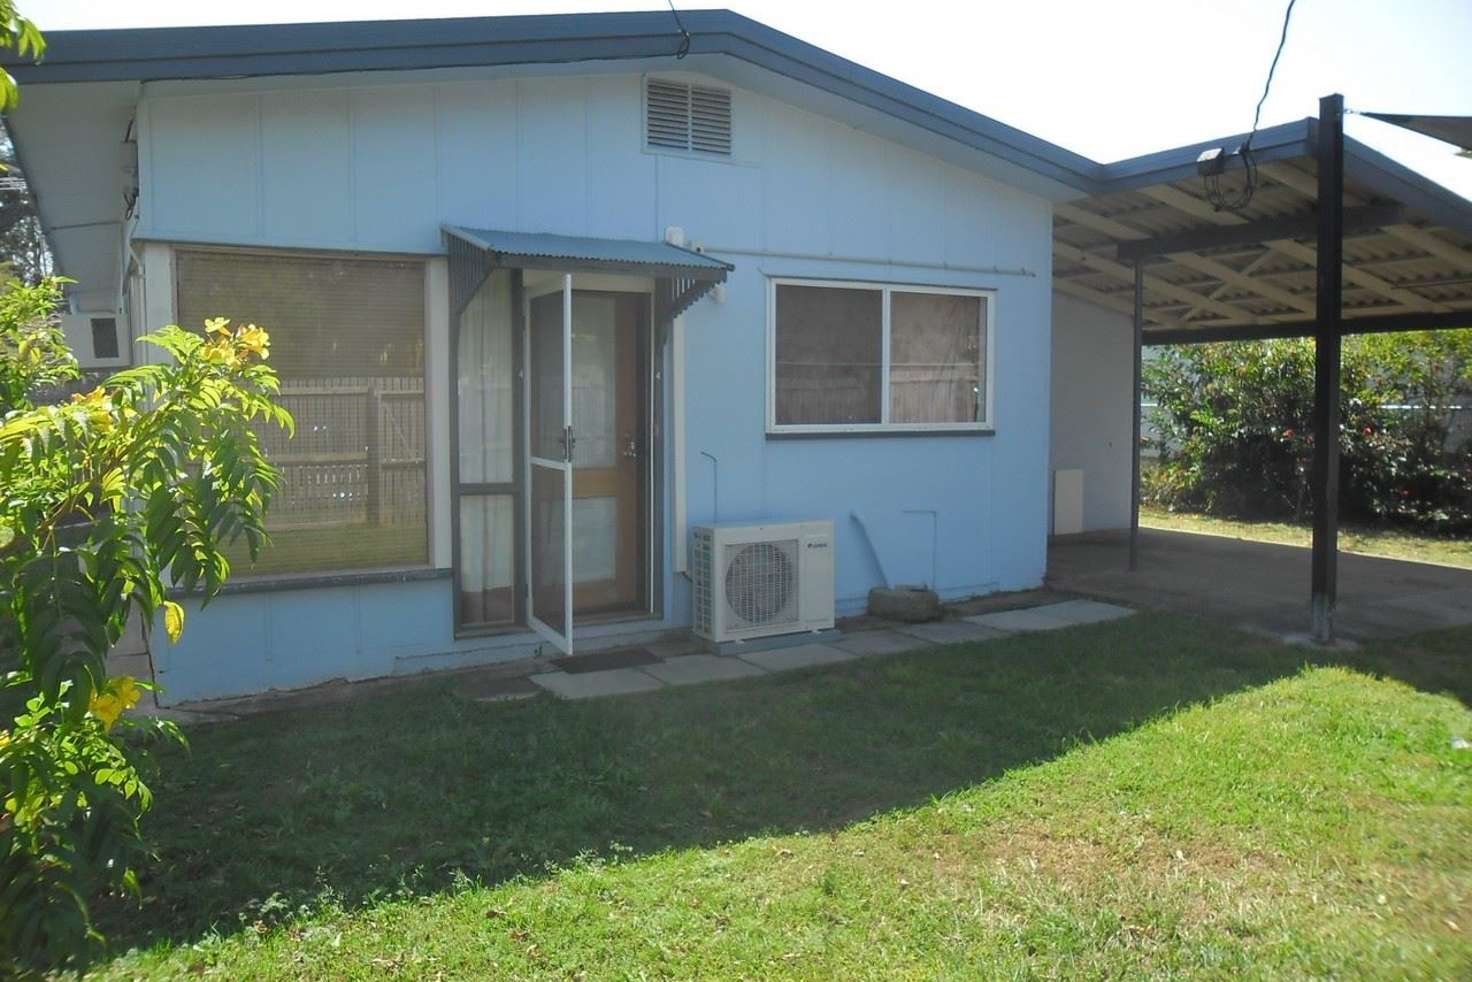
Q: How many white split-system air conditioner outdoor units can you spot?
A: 1